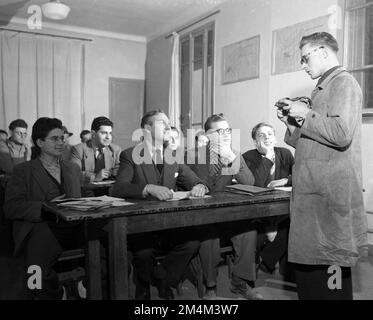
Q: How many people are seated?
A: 11